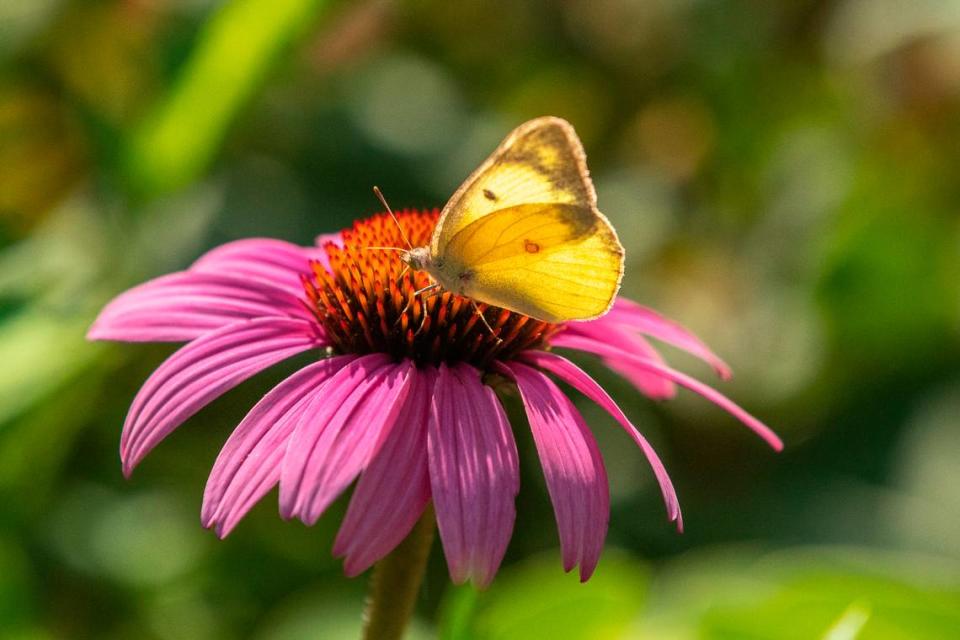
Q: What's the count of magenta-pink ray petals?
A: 13